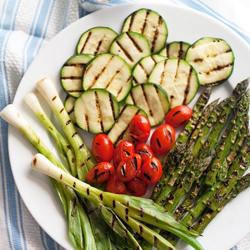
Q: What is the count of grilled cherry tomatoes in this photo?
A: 11